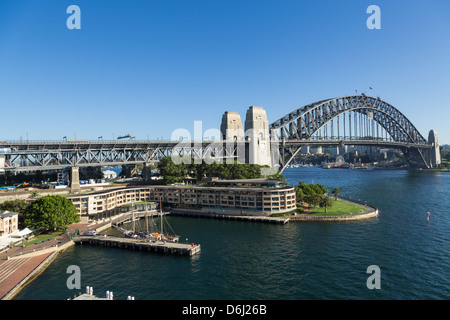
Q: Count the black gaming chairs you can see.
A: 0